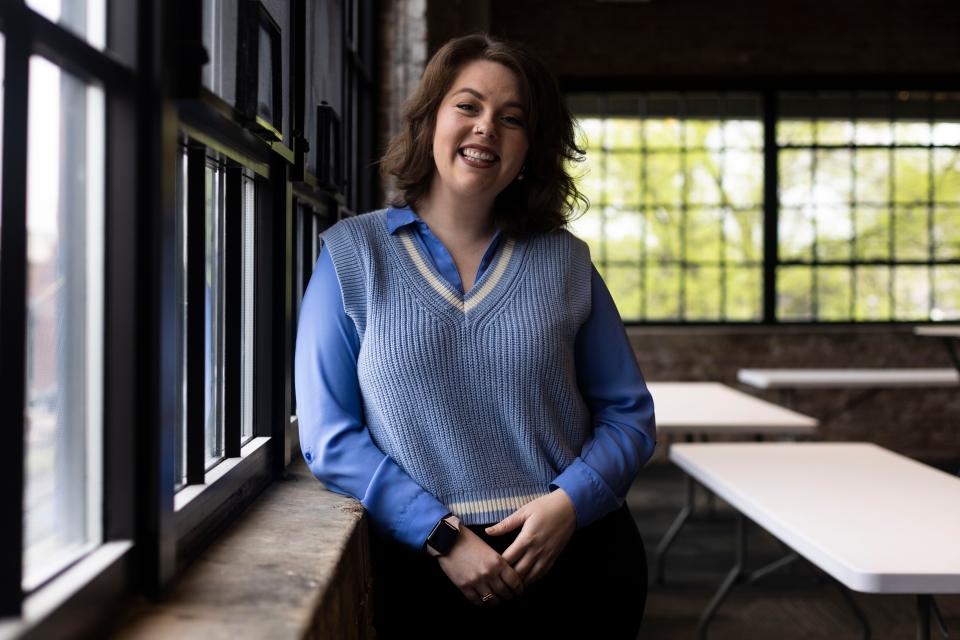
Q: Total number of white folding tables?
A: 4